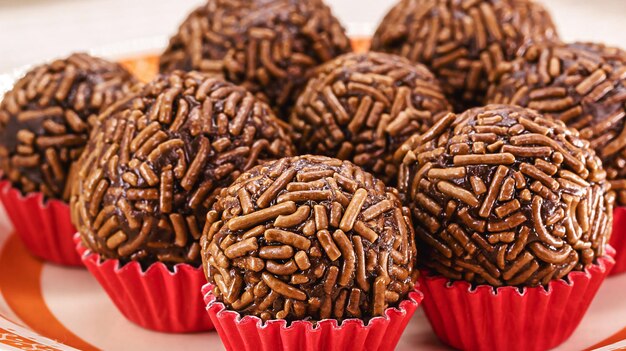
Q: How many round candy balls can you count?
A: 8